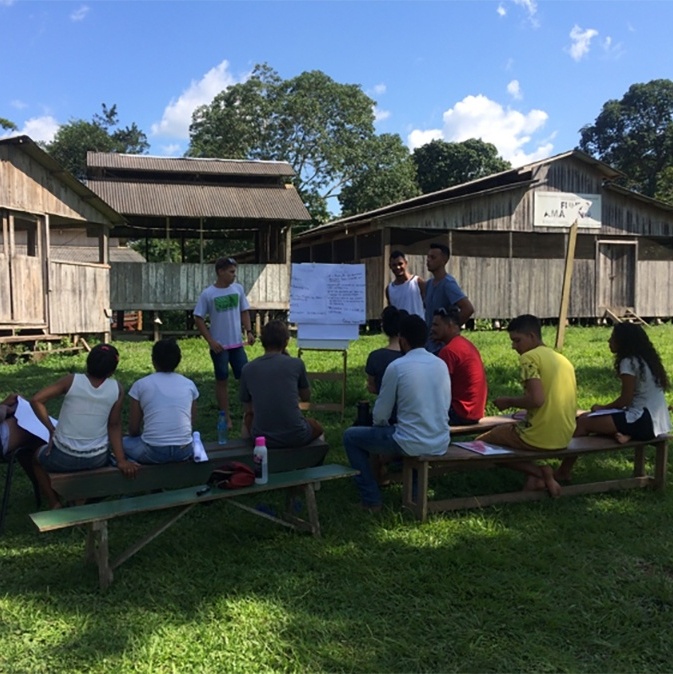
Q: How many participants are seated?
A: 9